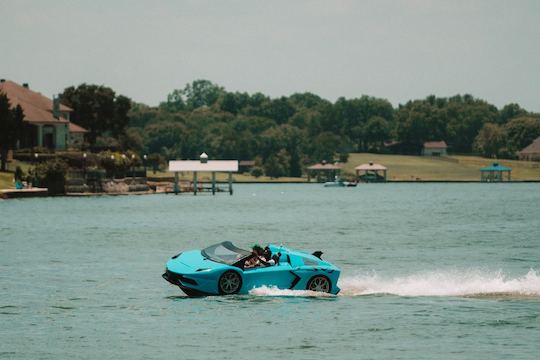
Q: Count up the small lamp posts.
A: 6